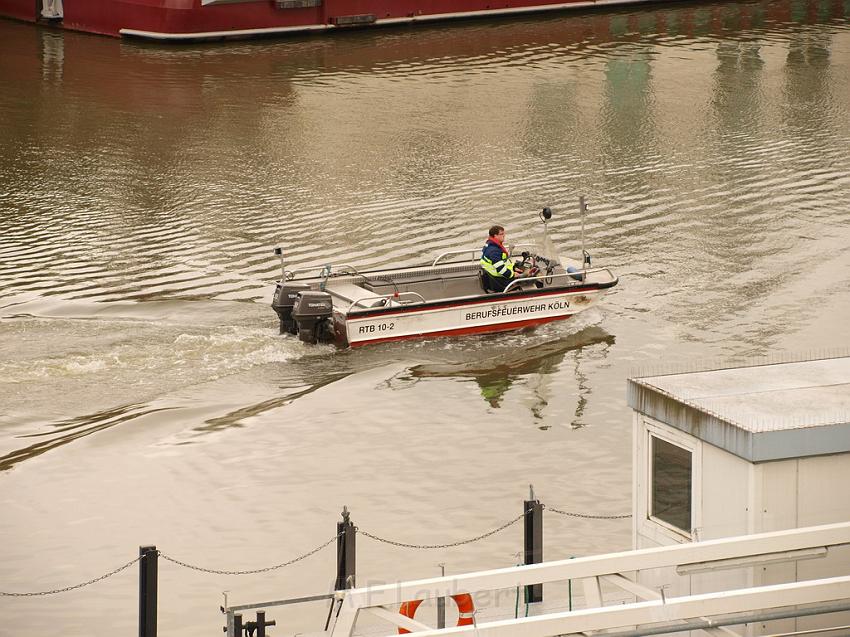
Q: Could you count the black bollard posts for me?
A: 3